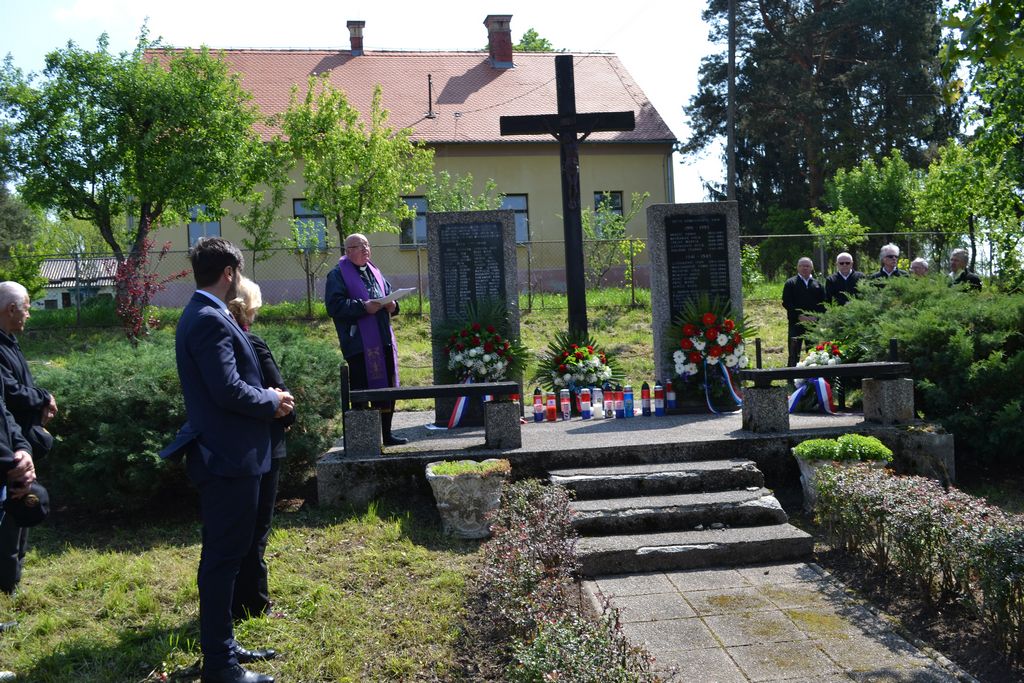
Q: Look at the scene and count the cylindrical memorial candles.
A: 11